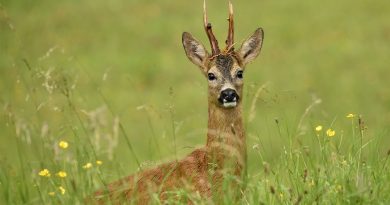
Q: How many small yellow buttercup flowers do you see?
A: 10